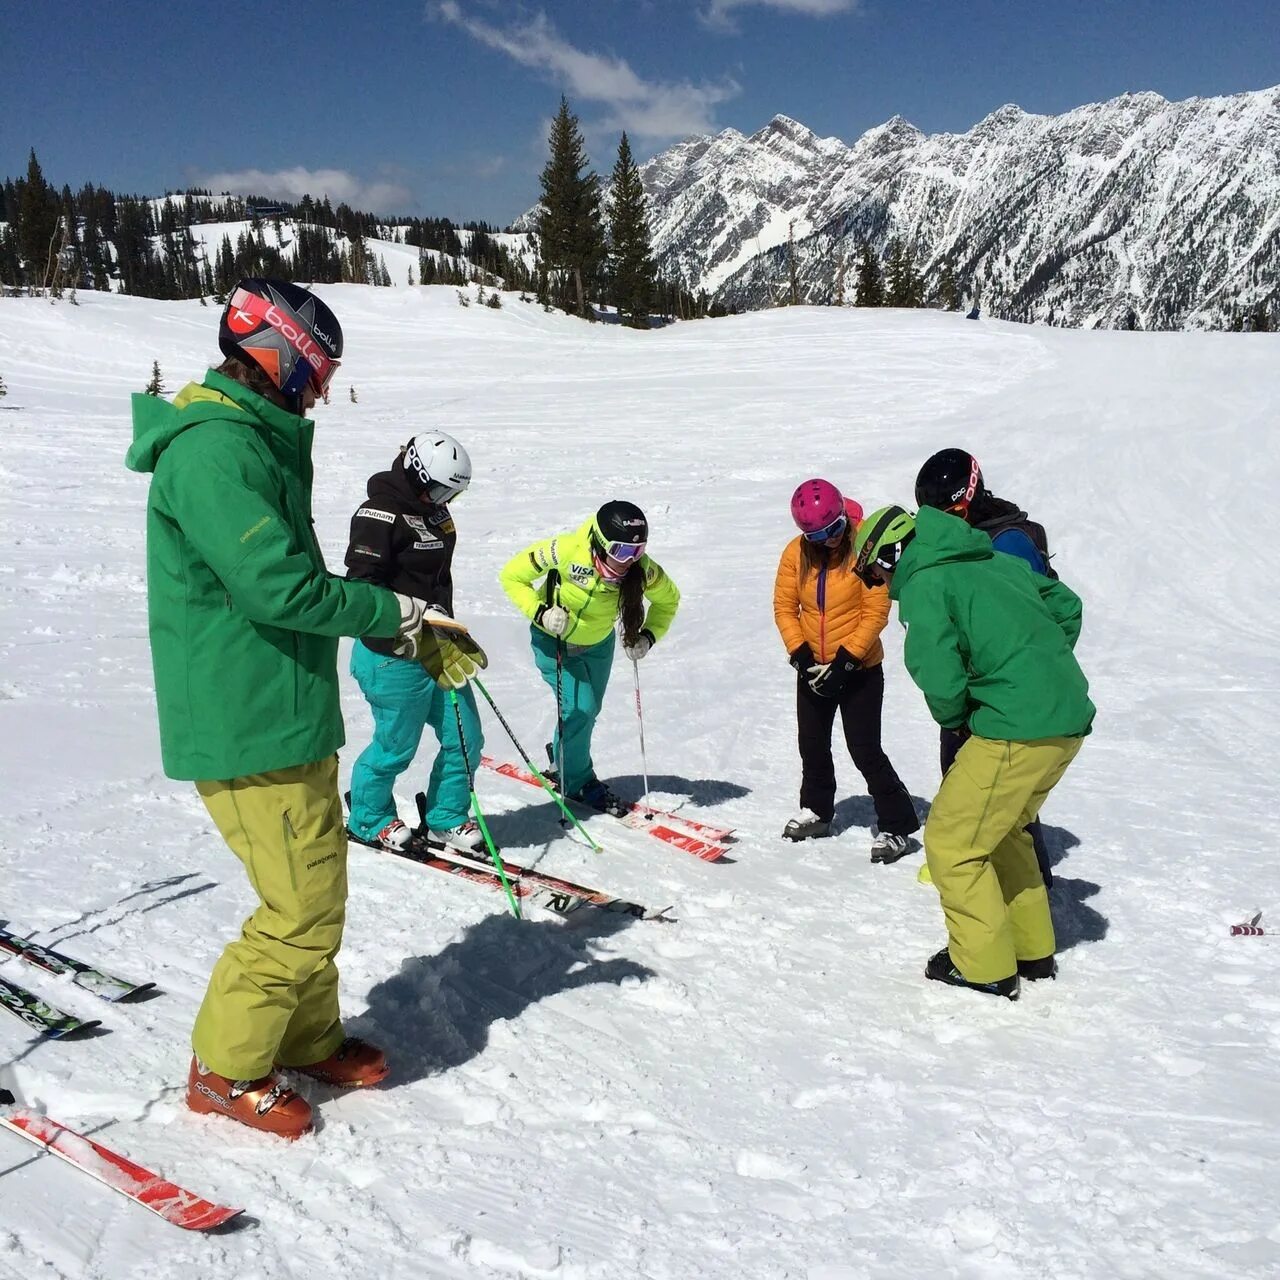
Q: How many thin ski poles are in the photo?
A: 4